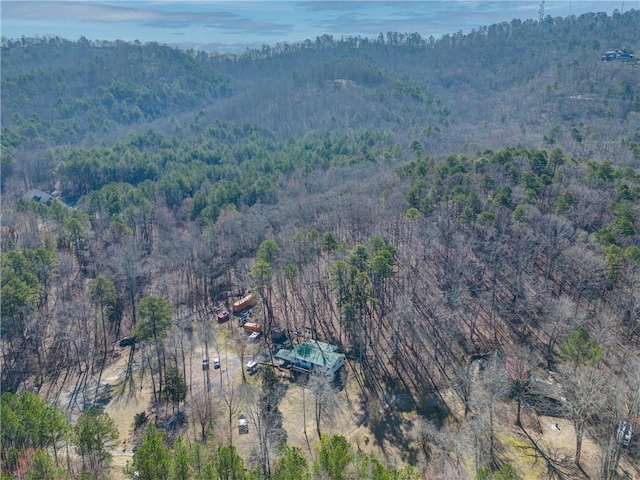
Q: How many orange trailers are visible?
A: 2